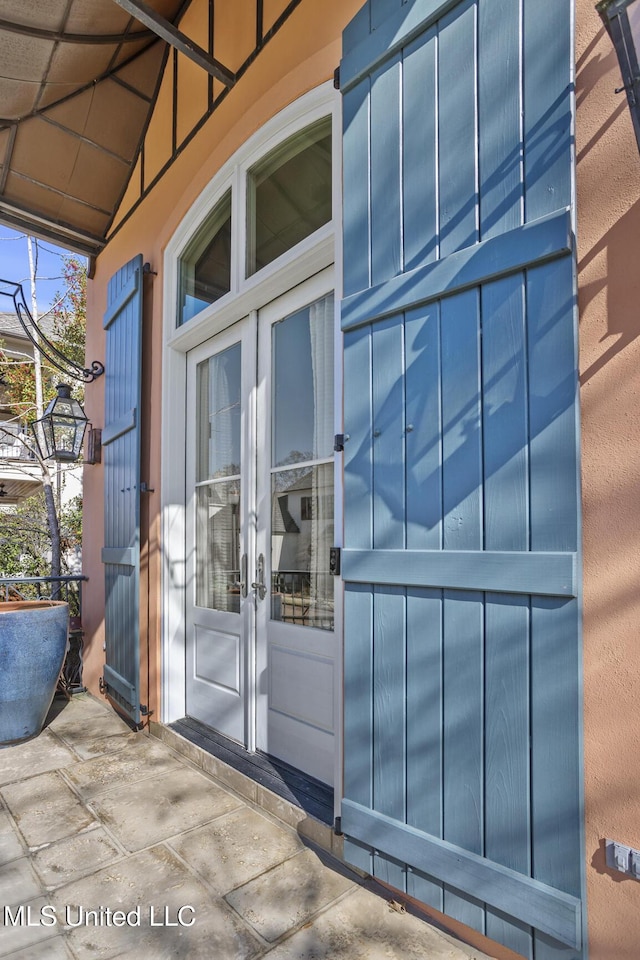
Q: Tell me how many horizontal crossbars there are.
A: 8